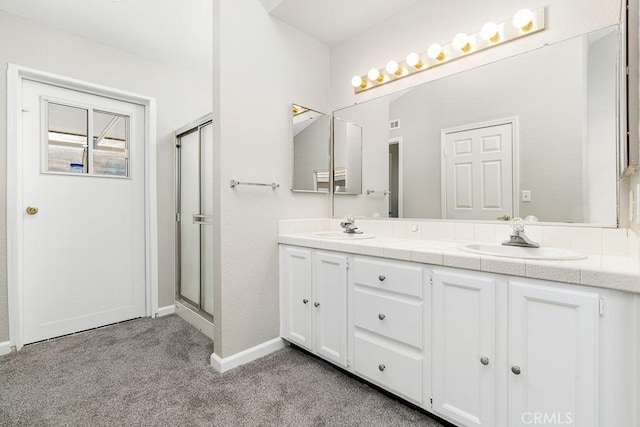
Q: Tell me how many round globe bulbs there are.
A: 8